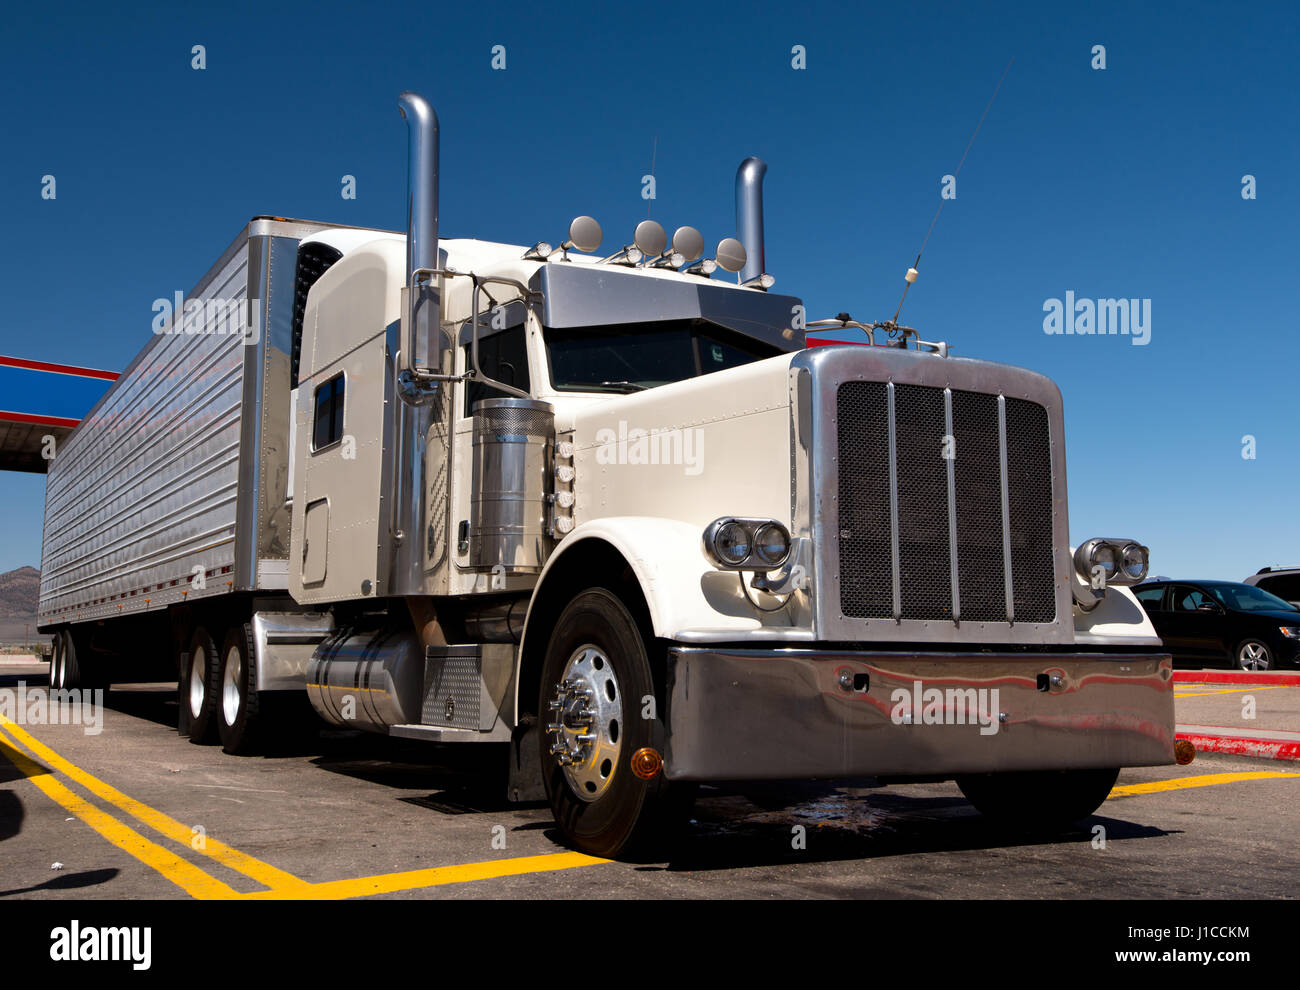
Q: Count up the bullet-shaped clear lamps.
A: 5